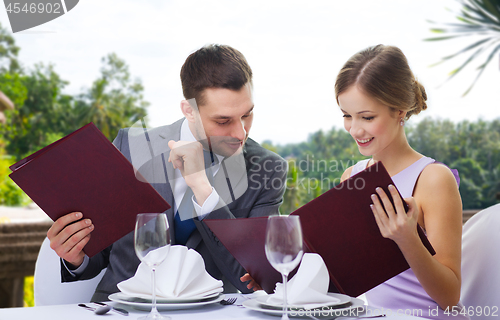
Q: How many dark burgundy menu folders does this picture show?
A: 2